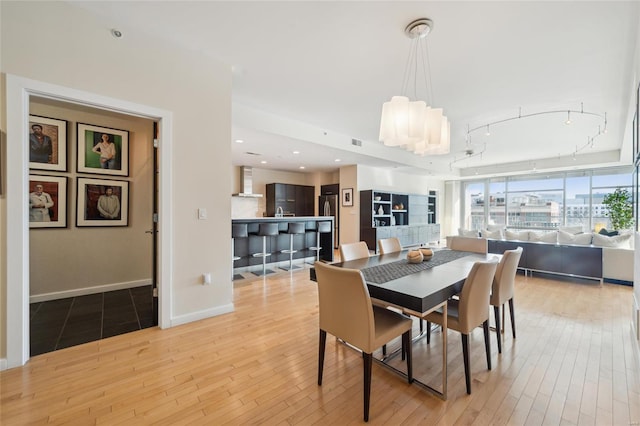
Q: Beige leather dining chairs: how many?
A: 6